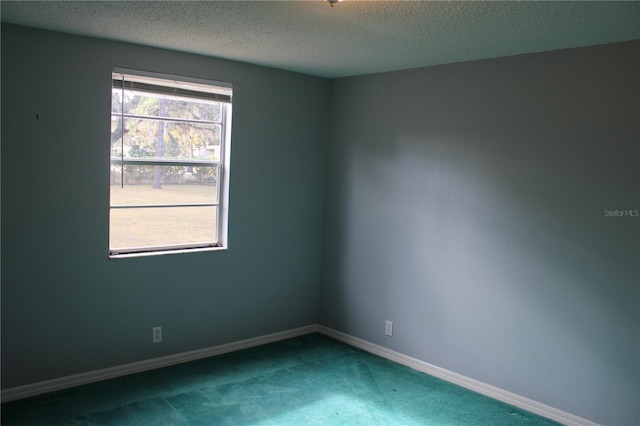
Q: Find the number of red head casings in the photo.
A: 0